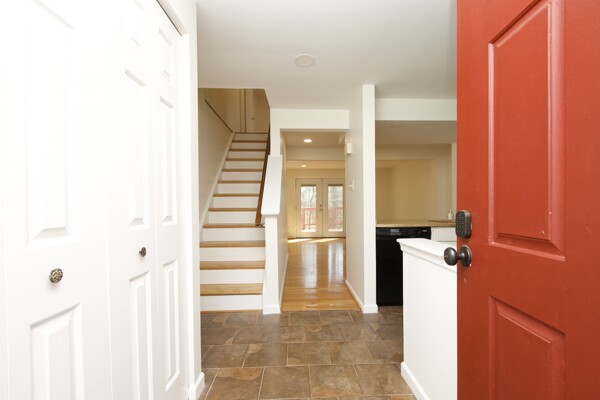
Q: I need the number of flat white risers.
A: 12